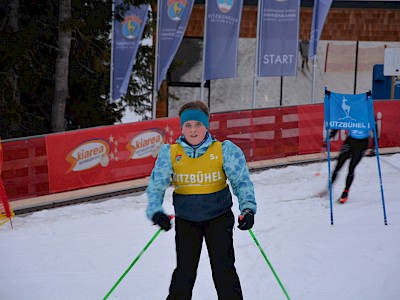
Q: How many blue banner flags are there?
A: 5